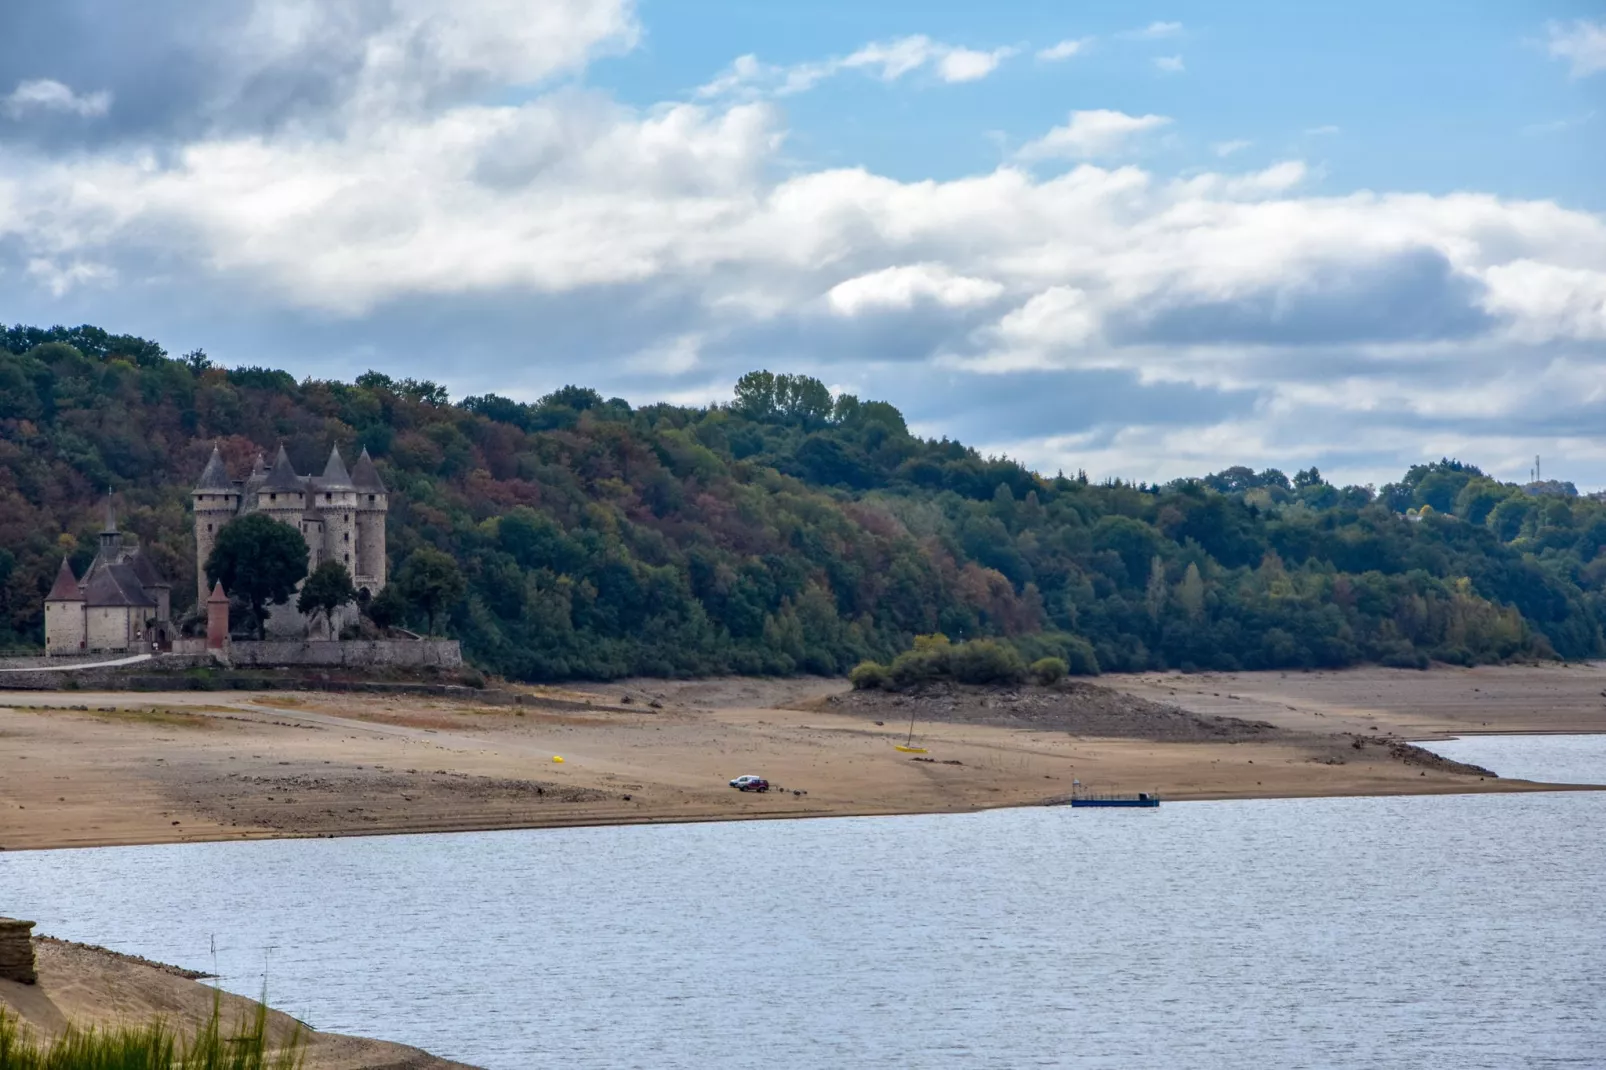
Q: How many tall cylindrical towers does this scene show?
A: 4